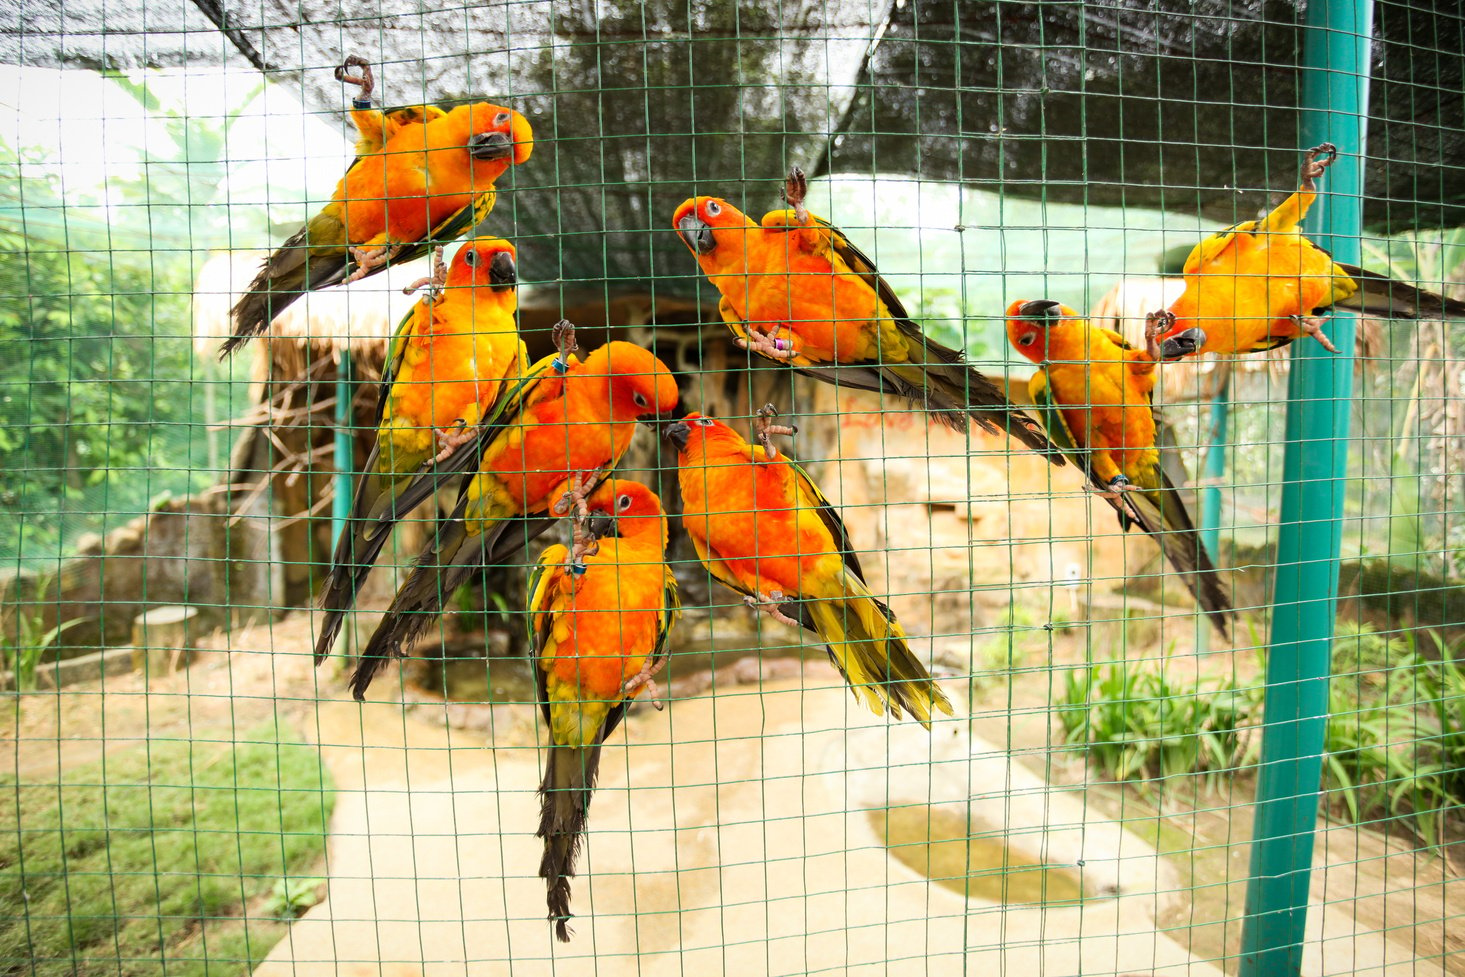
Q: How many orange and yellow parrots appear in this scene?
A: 8